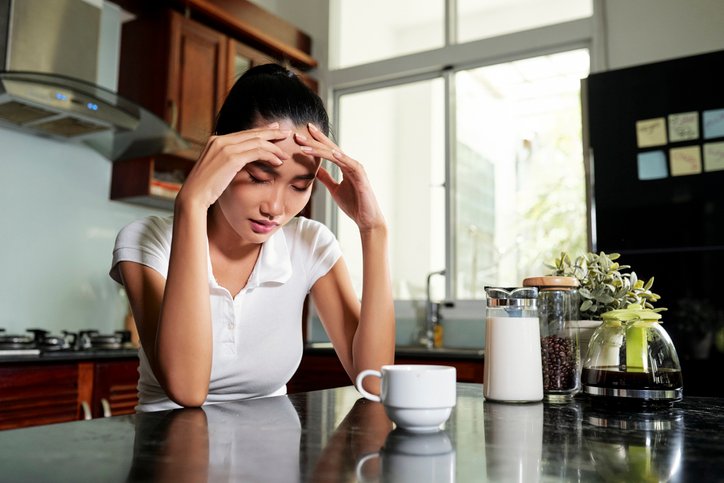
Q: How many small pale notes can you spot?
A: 6